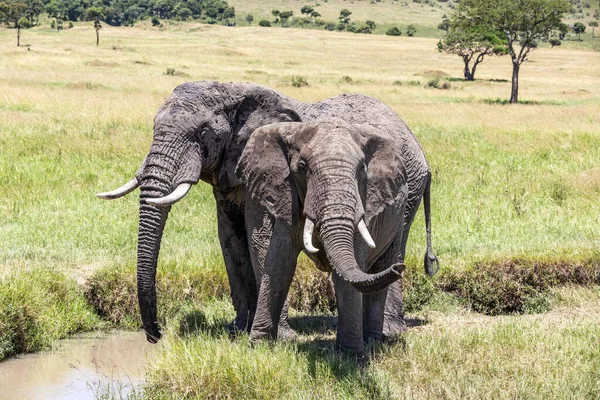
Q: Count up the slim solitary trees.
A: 2